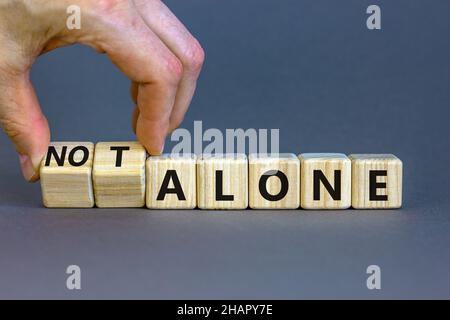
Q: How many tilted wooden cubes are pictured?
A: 2